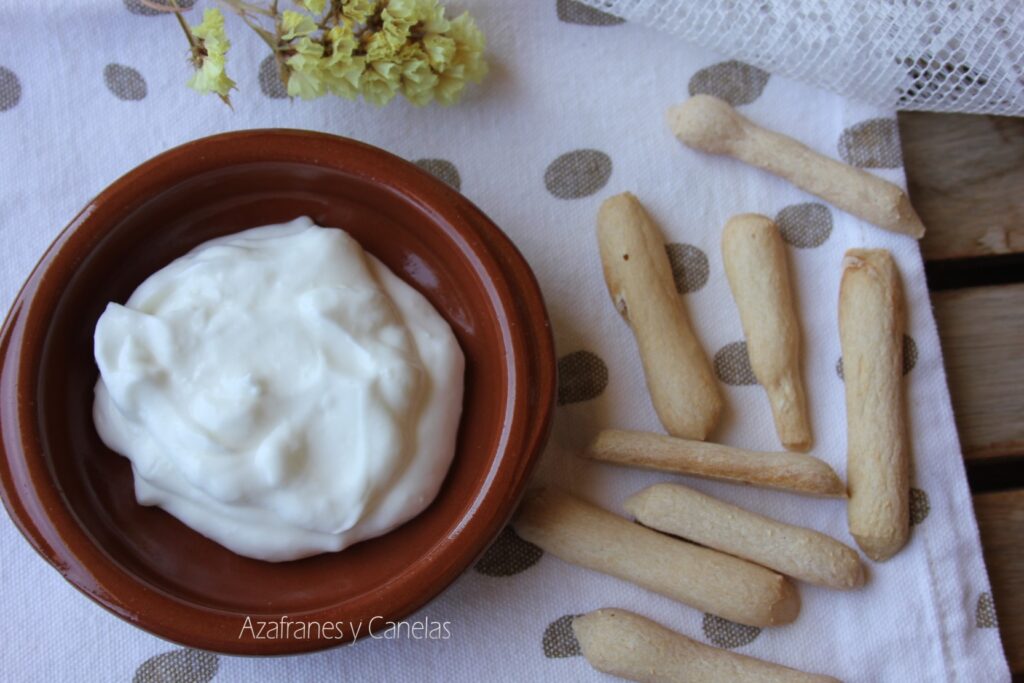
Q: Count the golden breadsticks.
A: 8